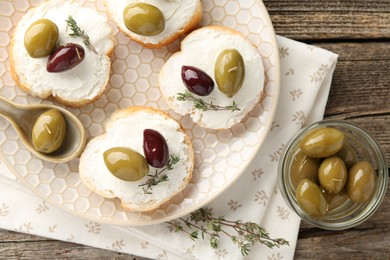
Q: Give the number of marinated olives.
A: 13